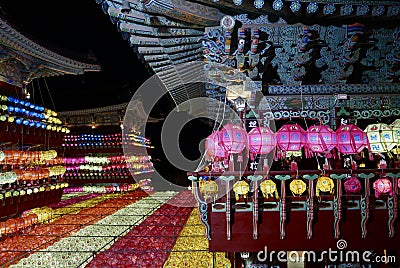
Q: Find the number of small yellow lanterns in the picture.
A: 5